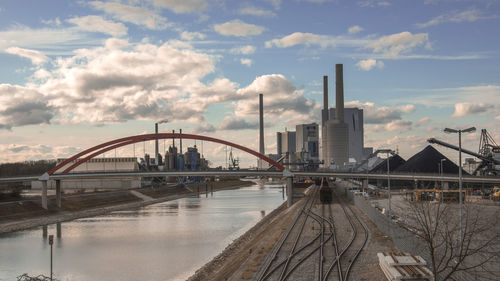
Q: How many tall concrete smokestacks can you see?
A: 3